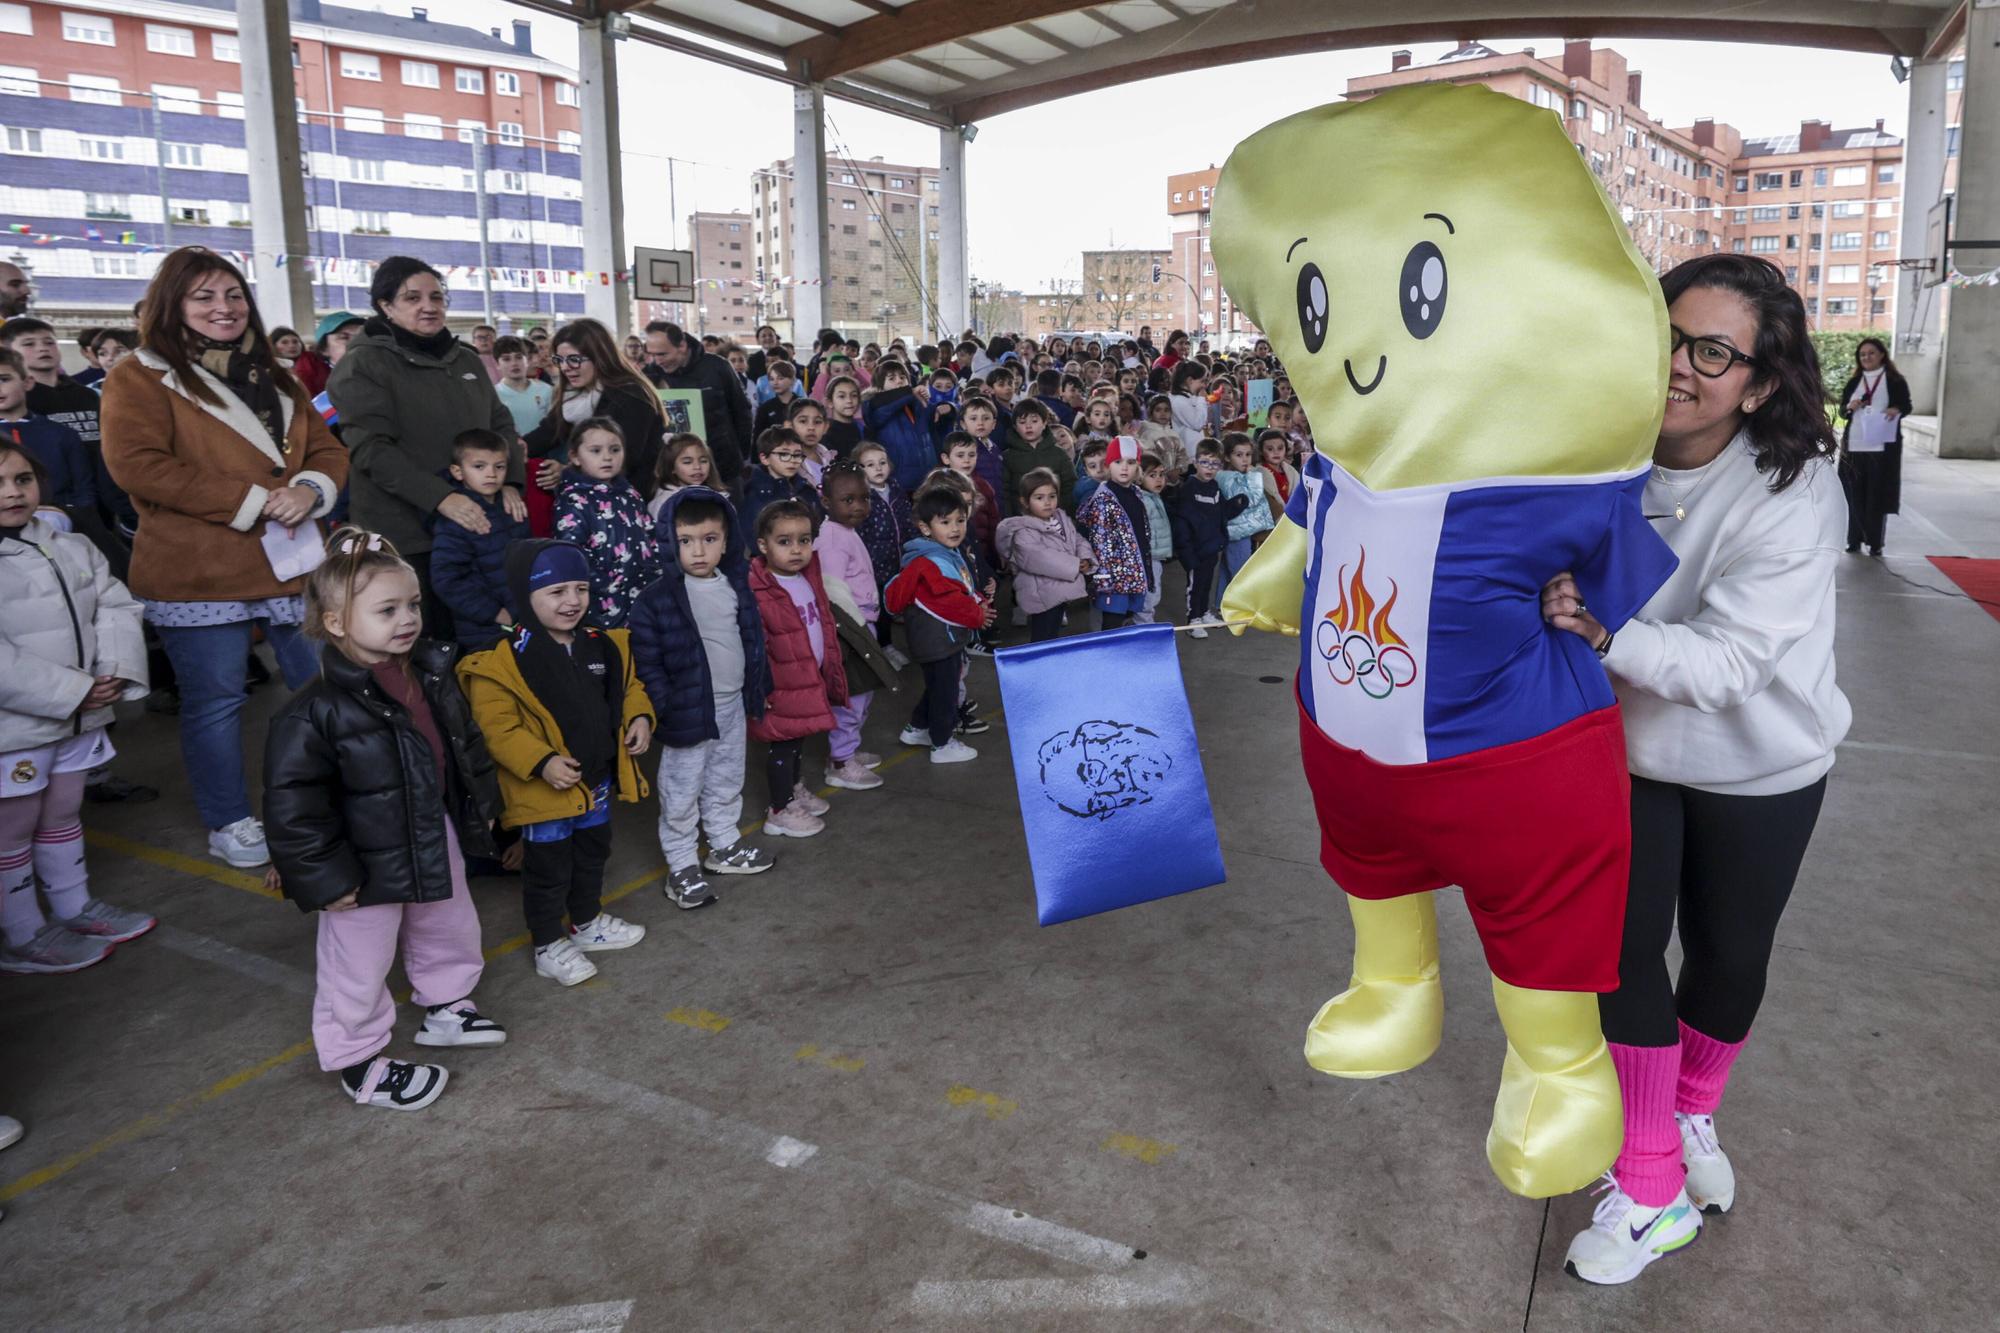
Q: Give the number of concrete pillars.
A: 6